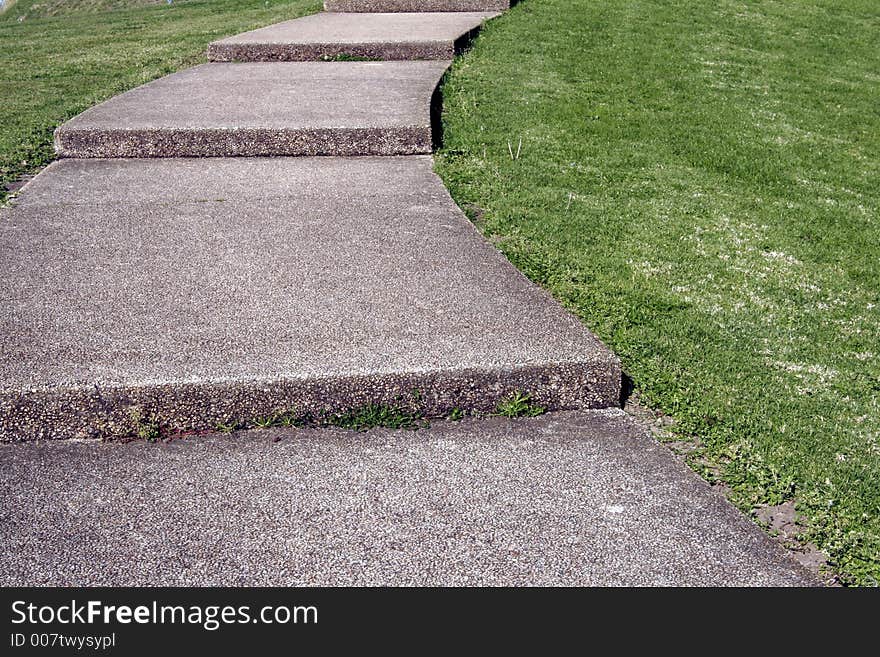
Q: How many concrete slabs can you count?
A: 5